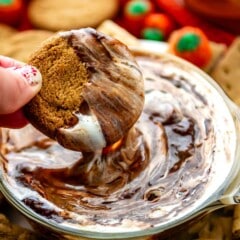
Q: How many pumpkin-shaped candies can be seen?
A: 4